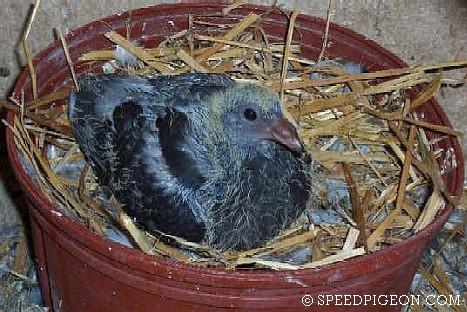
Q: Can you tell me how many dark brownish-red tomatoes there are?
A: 0